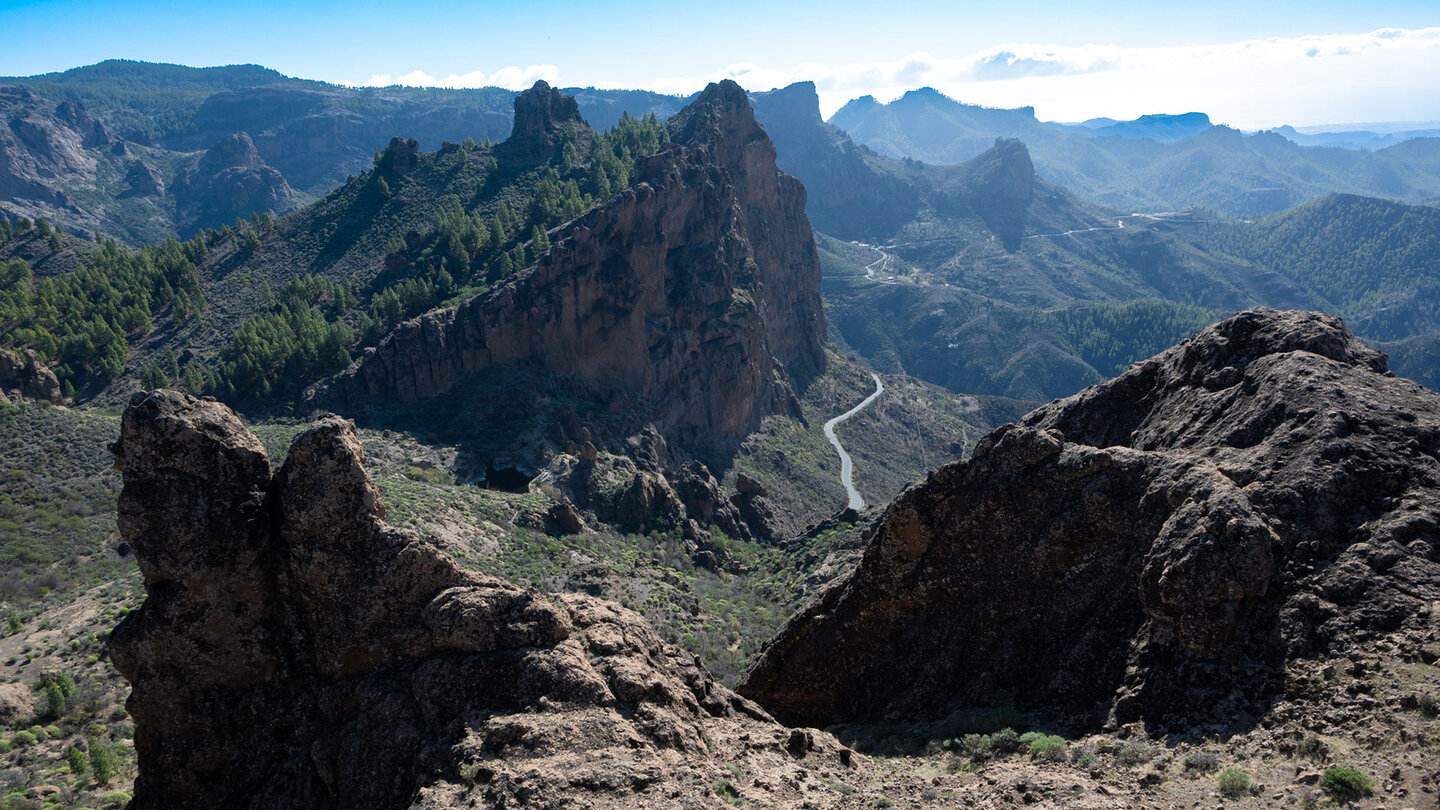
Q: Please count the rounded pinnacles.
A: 2